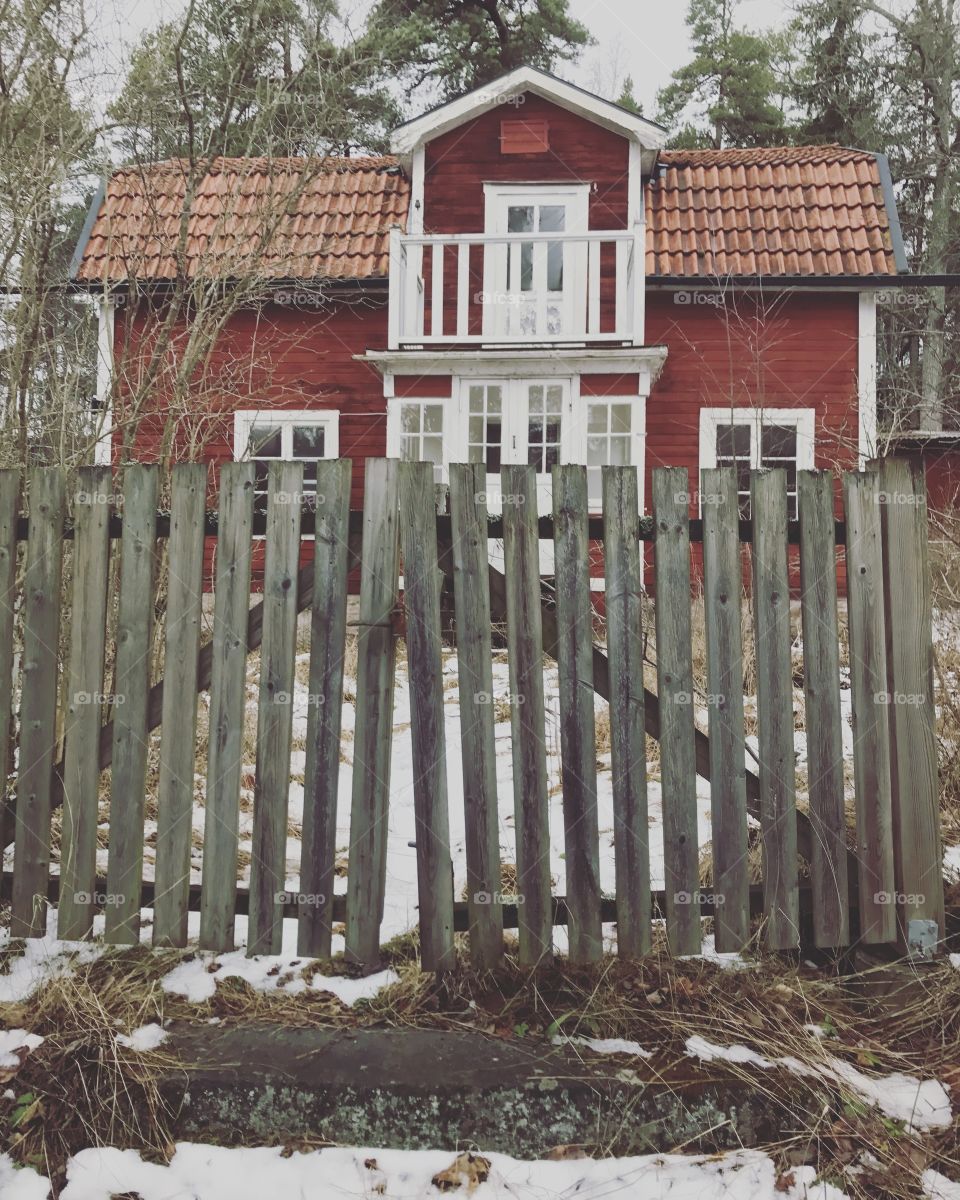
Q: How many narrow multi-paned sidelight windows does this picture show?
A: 2